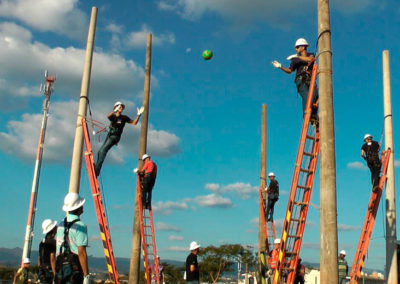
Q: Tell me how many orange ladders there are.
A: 5